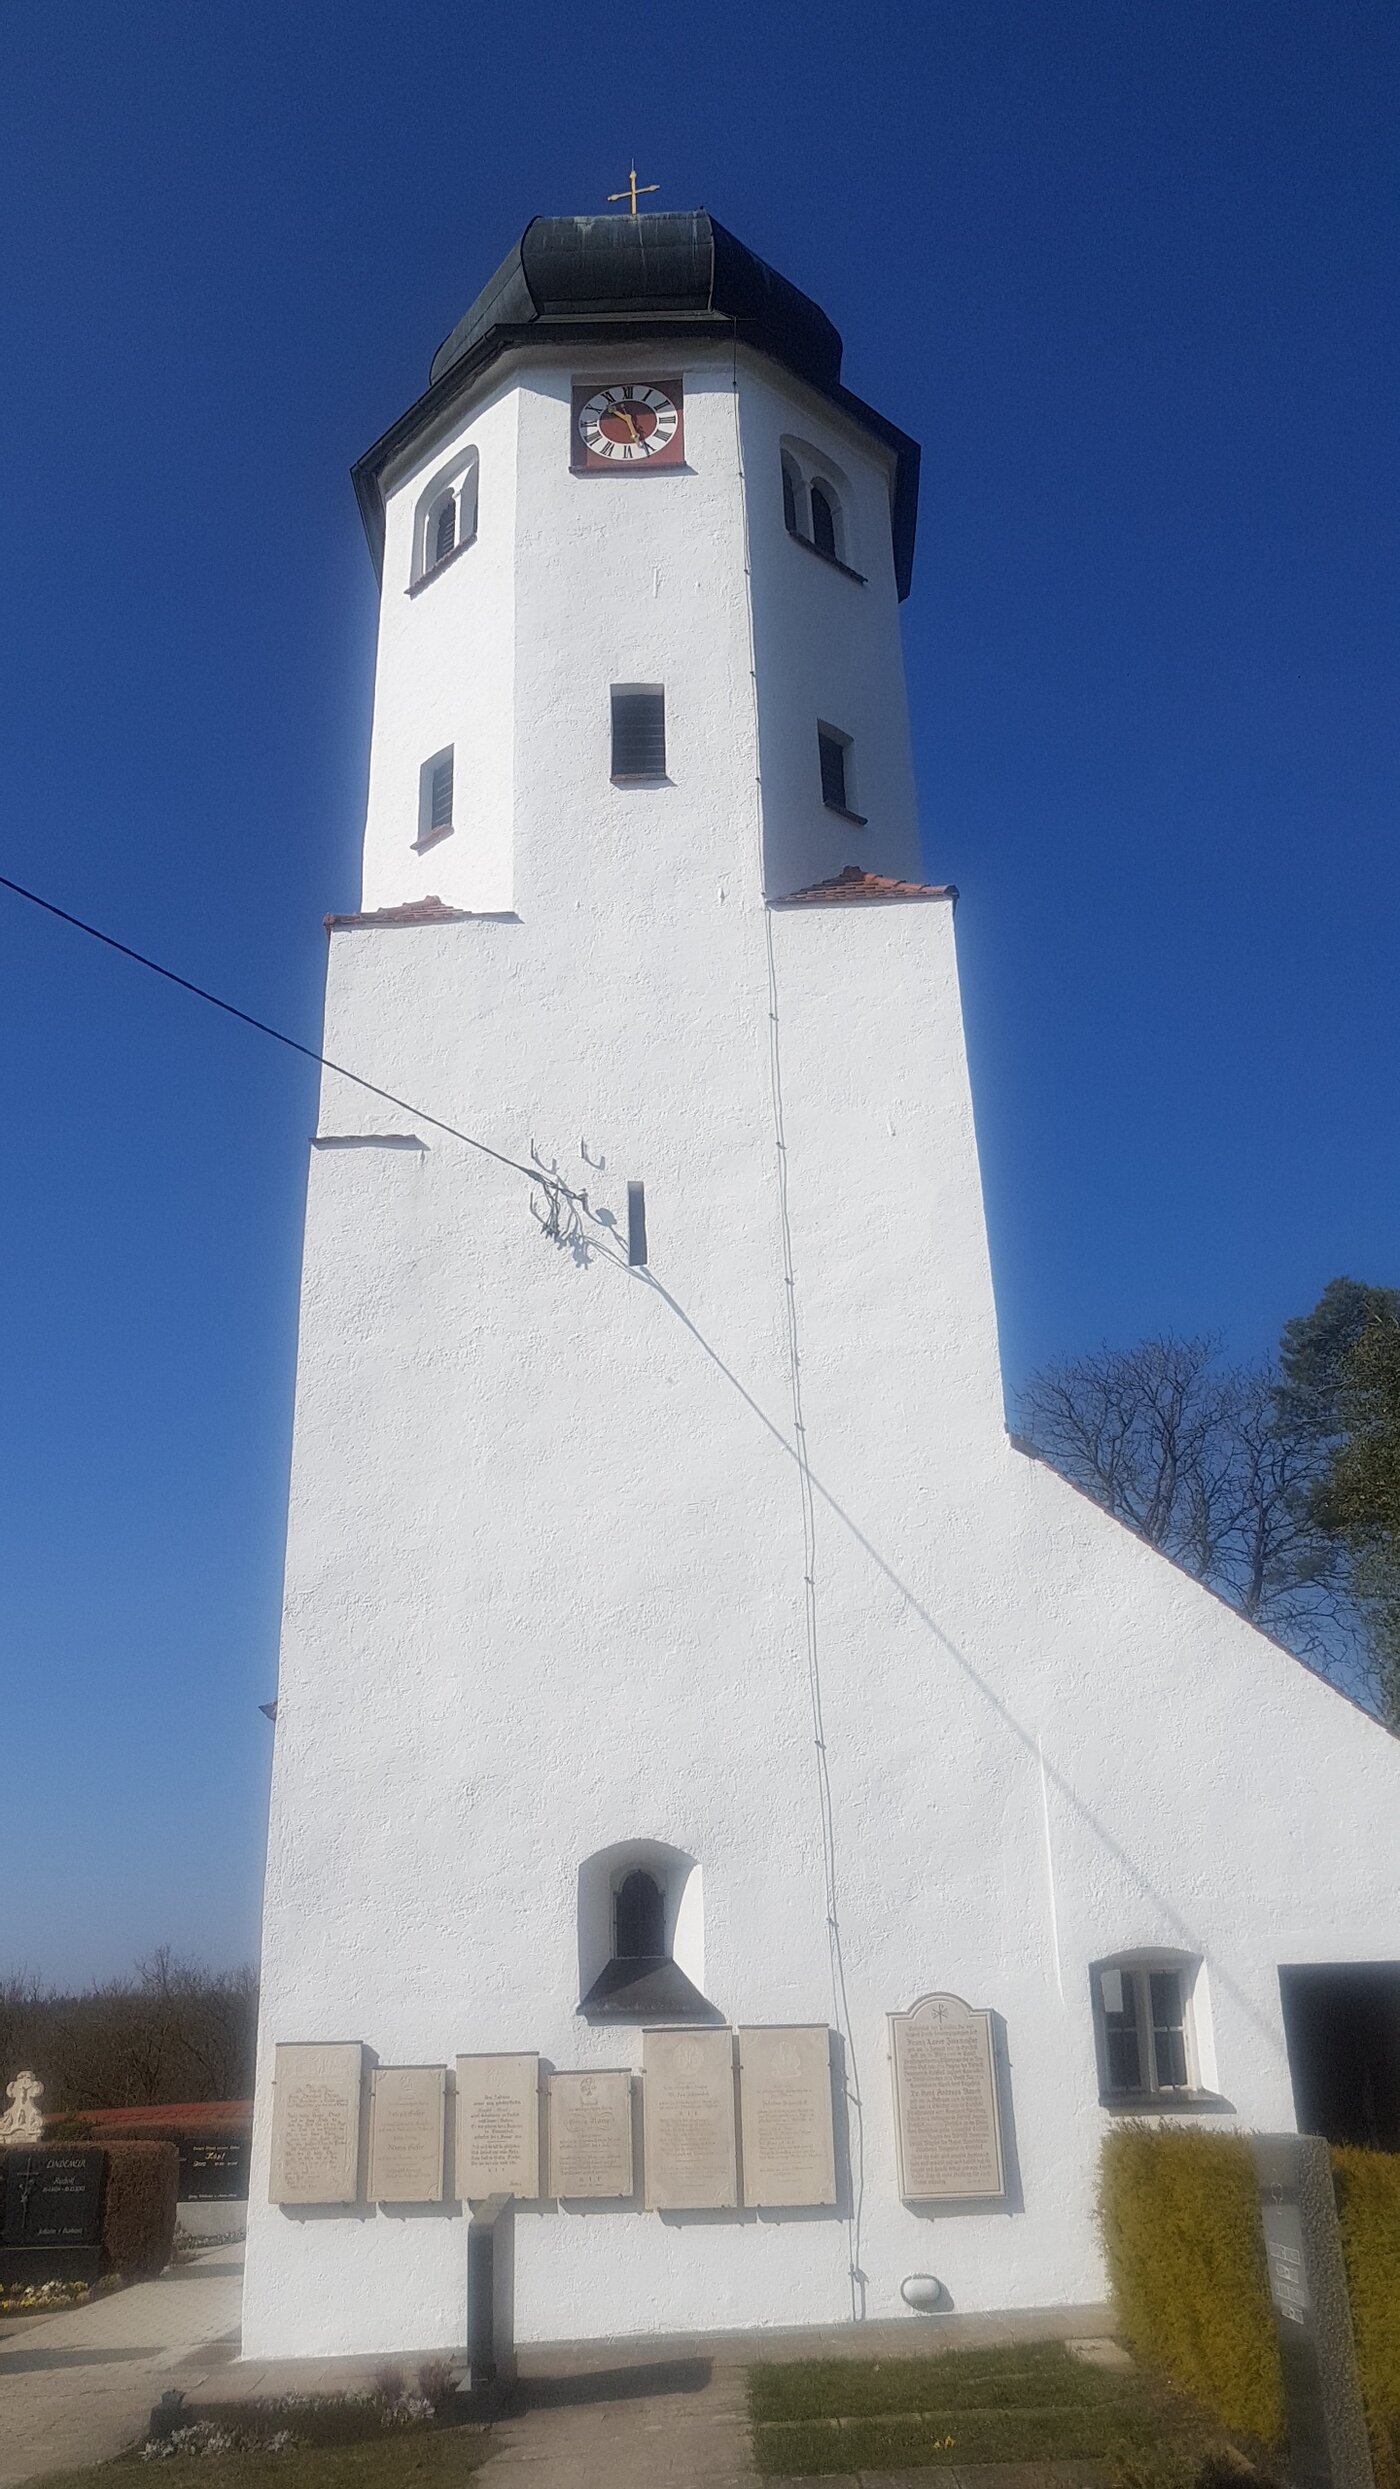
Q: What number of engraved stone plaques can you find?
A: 7